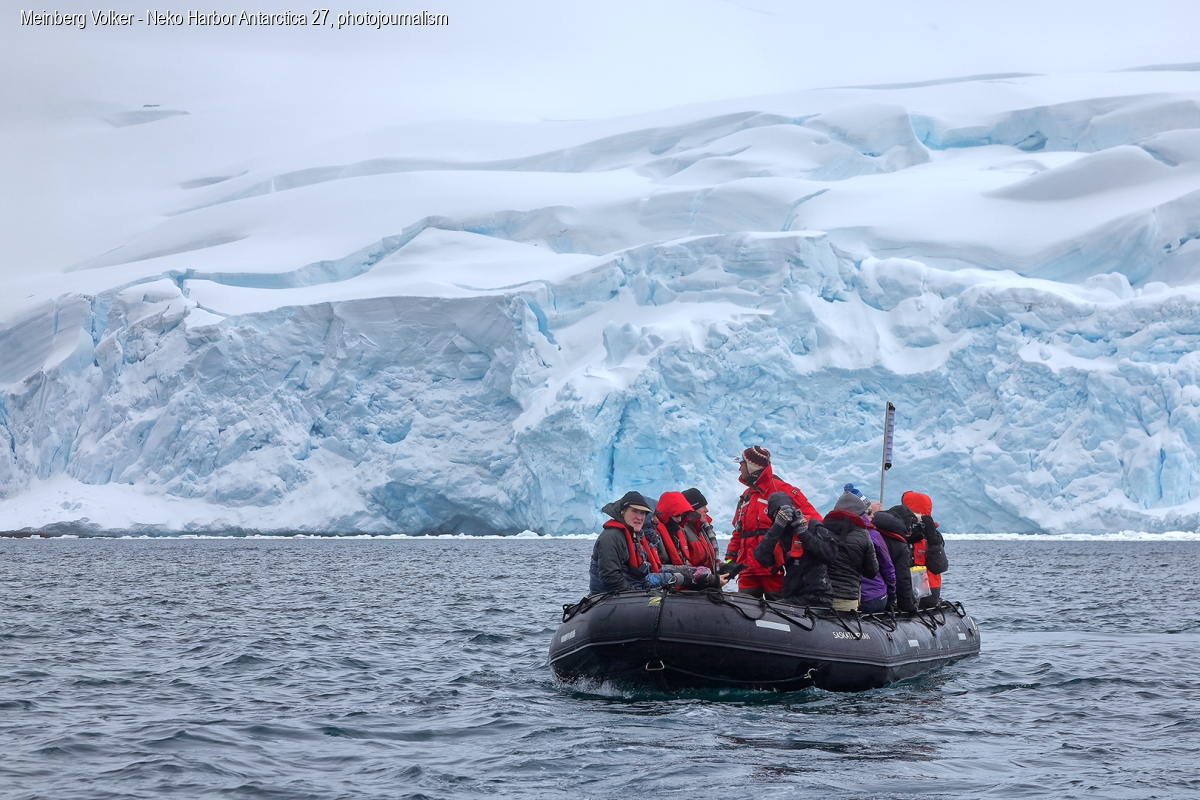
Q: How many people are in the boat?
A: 11